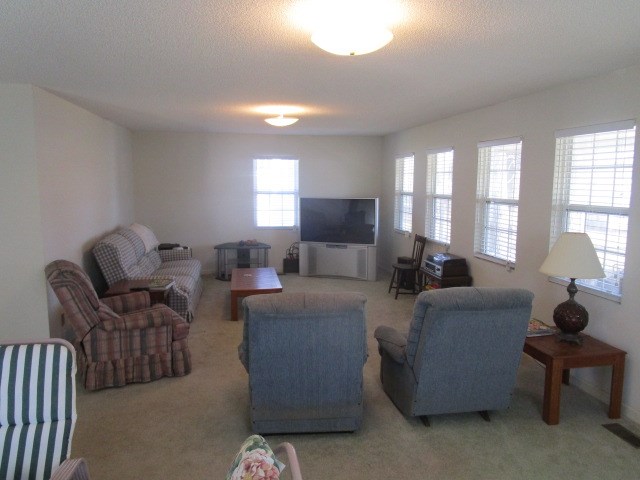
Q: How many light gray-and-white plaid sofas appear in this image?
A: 1